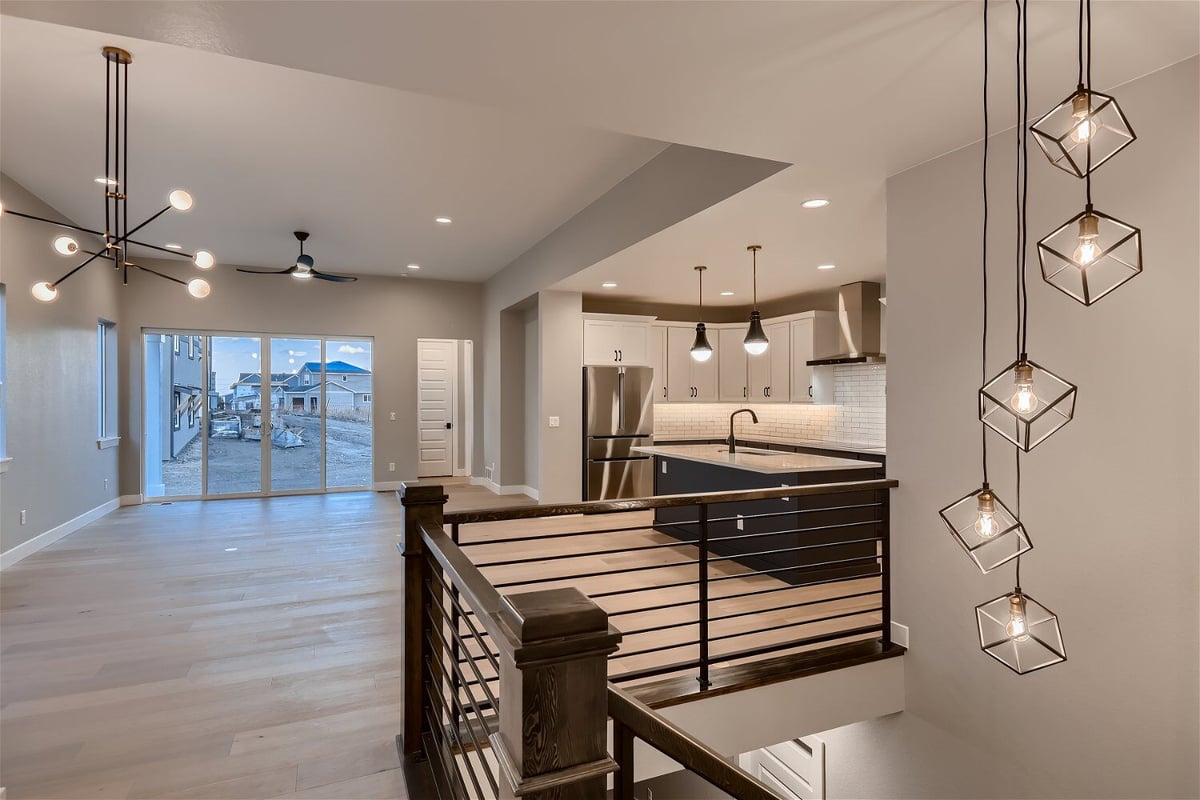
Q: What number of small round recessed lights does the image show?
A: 8